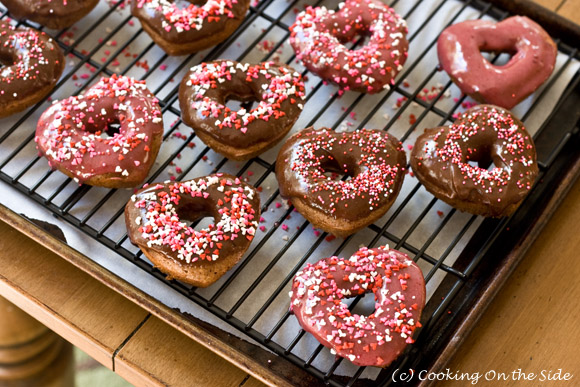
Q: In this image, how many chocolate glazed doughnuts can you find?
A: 7